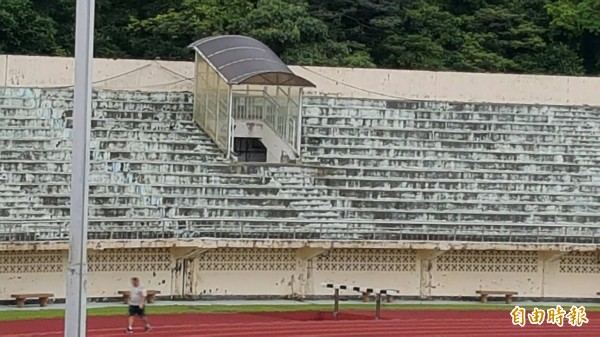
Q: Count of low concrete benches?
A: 4